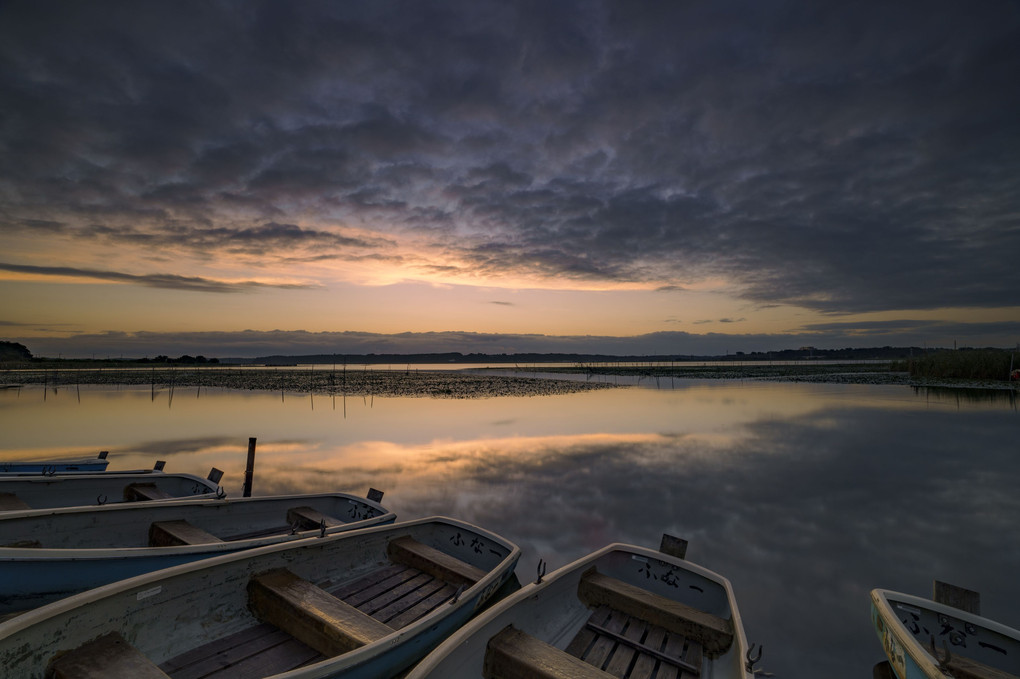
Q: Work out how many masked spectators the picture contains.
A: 0